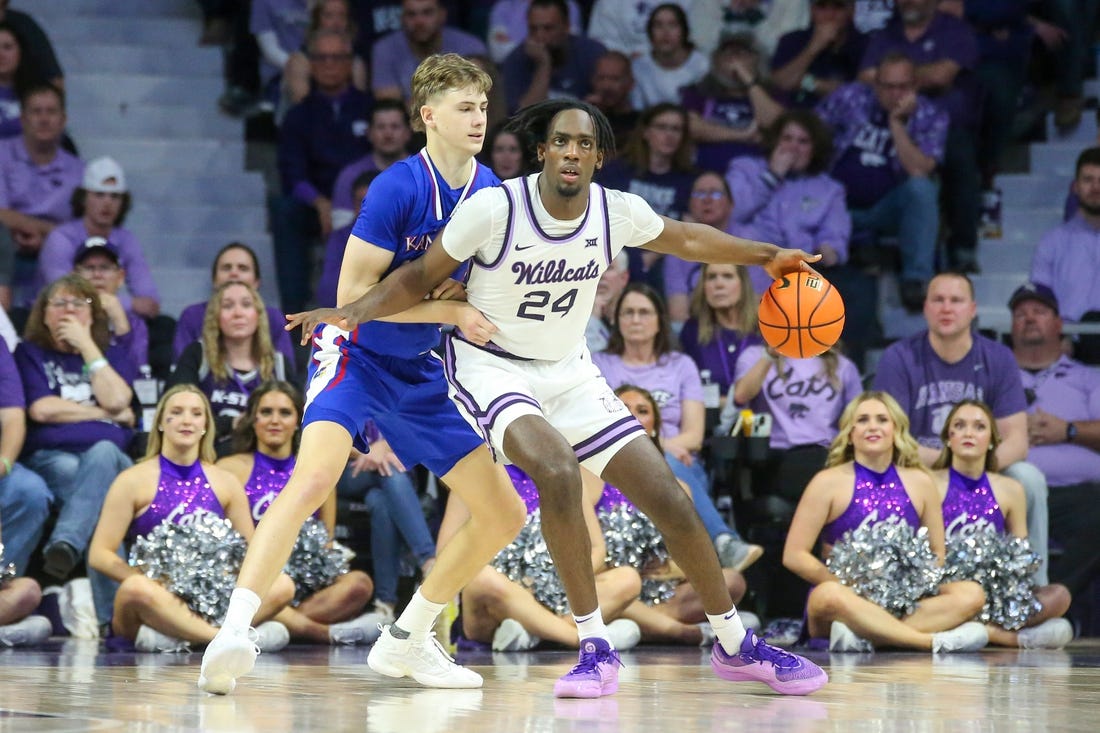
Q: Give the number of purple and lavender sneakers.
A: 2